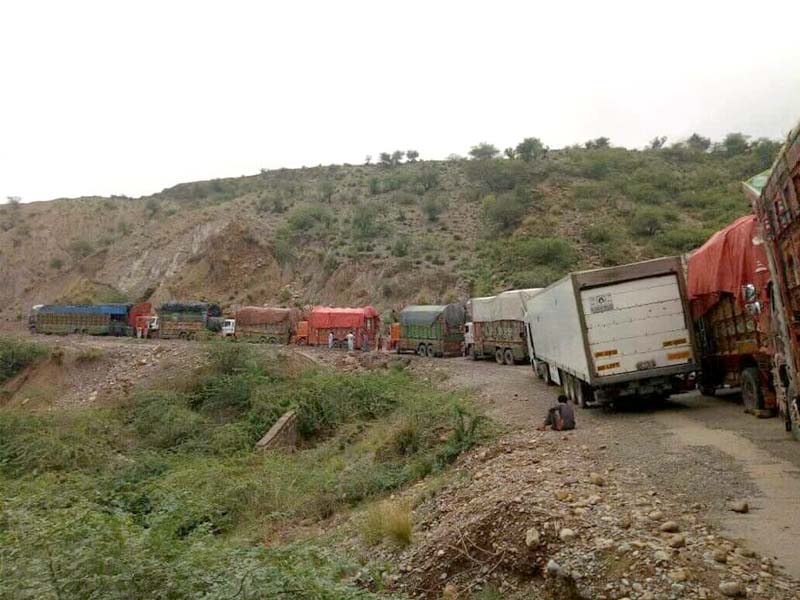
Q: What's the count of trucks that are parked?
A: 9